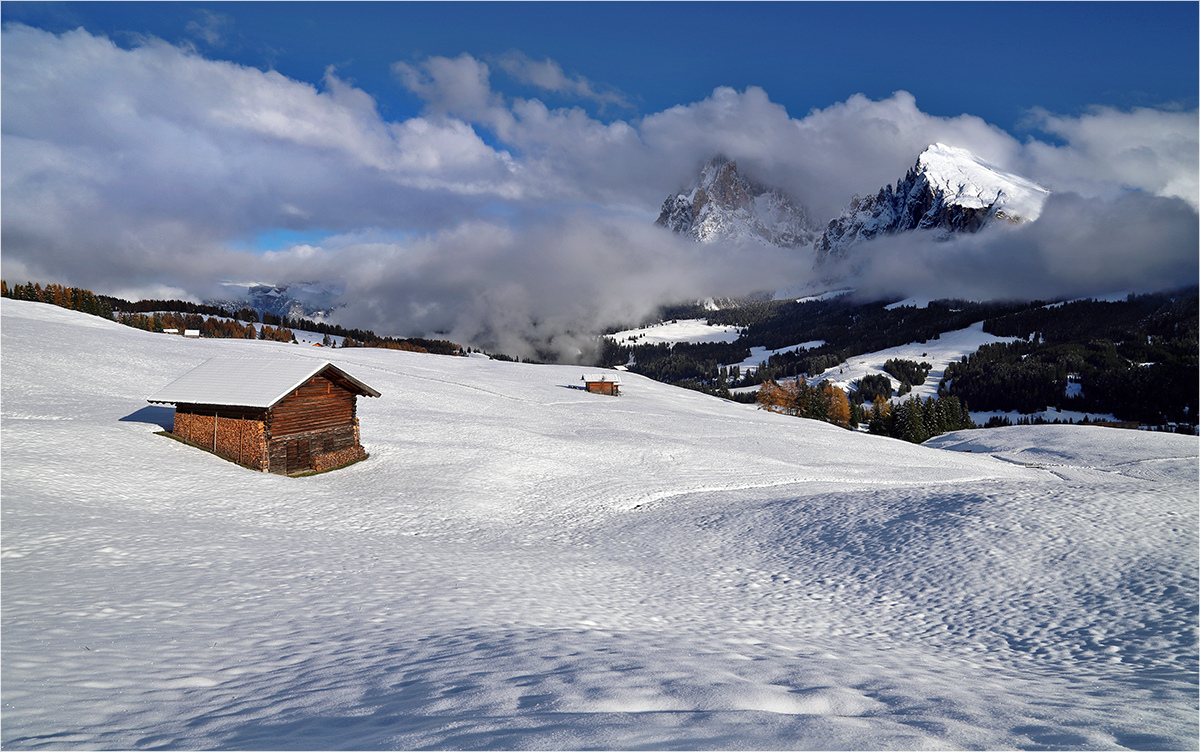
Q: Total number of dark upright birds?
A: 0